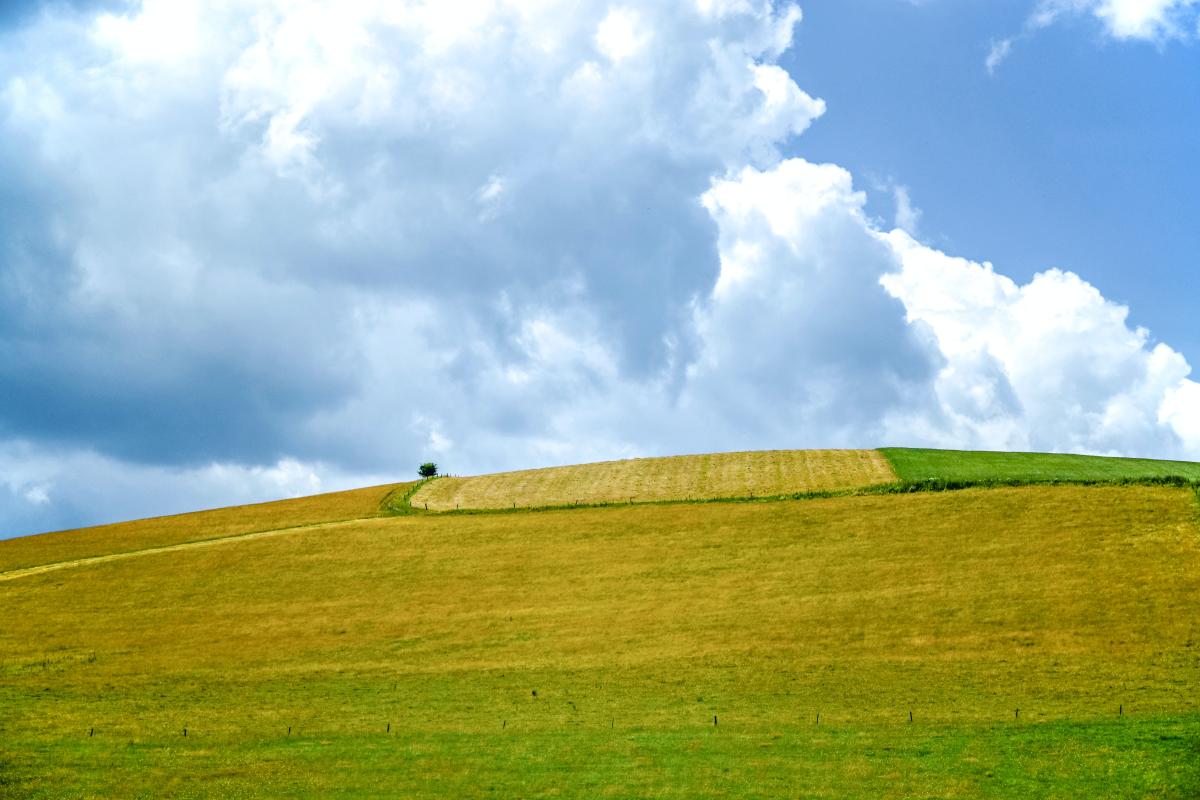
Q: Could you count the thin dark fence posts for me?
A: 11